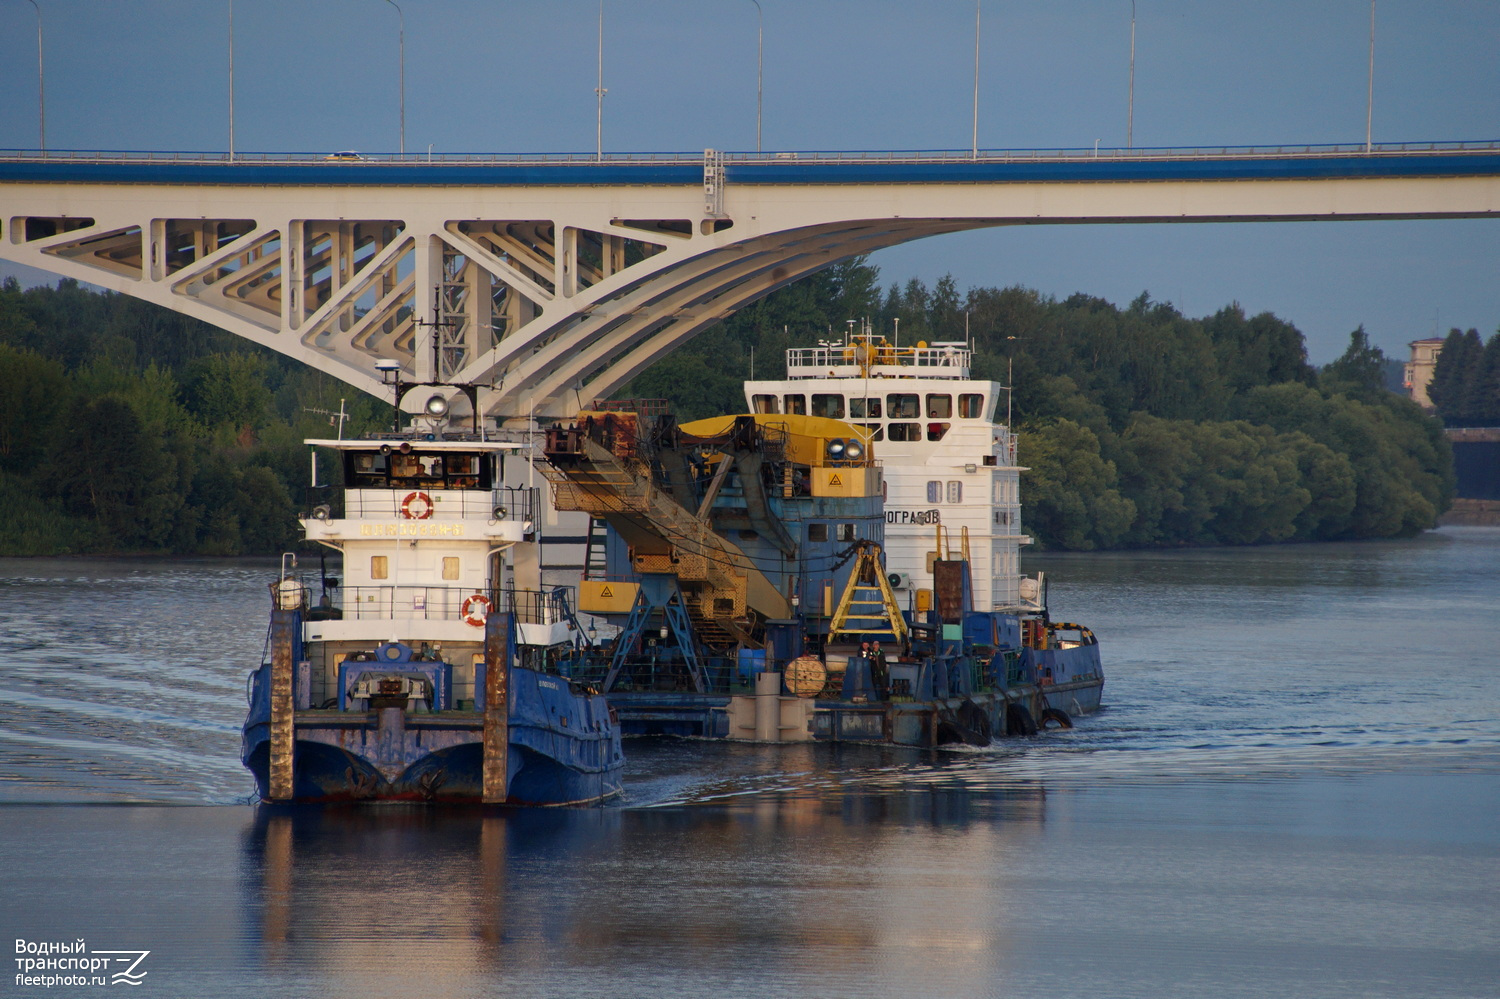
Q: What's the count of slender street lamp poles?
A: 8